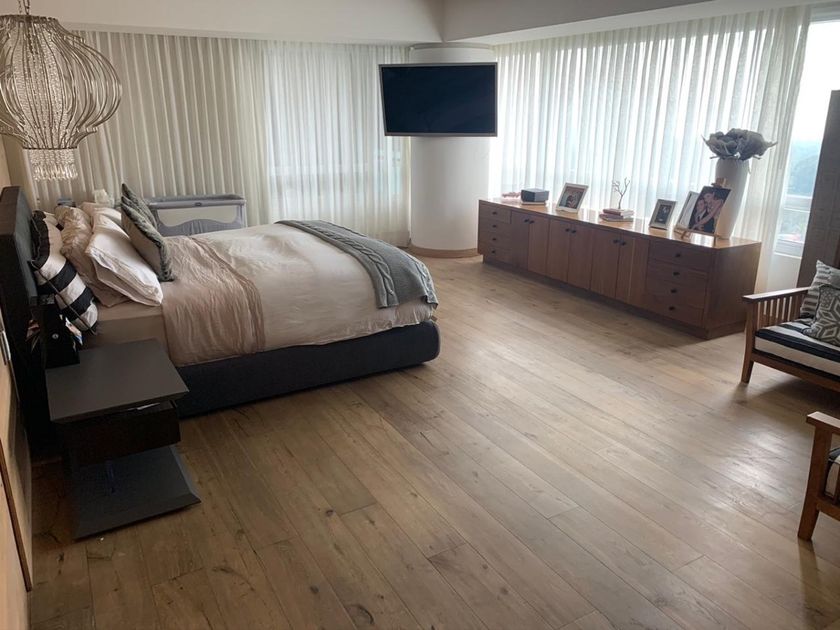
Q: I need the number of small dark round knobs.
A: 14